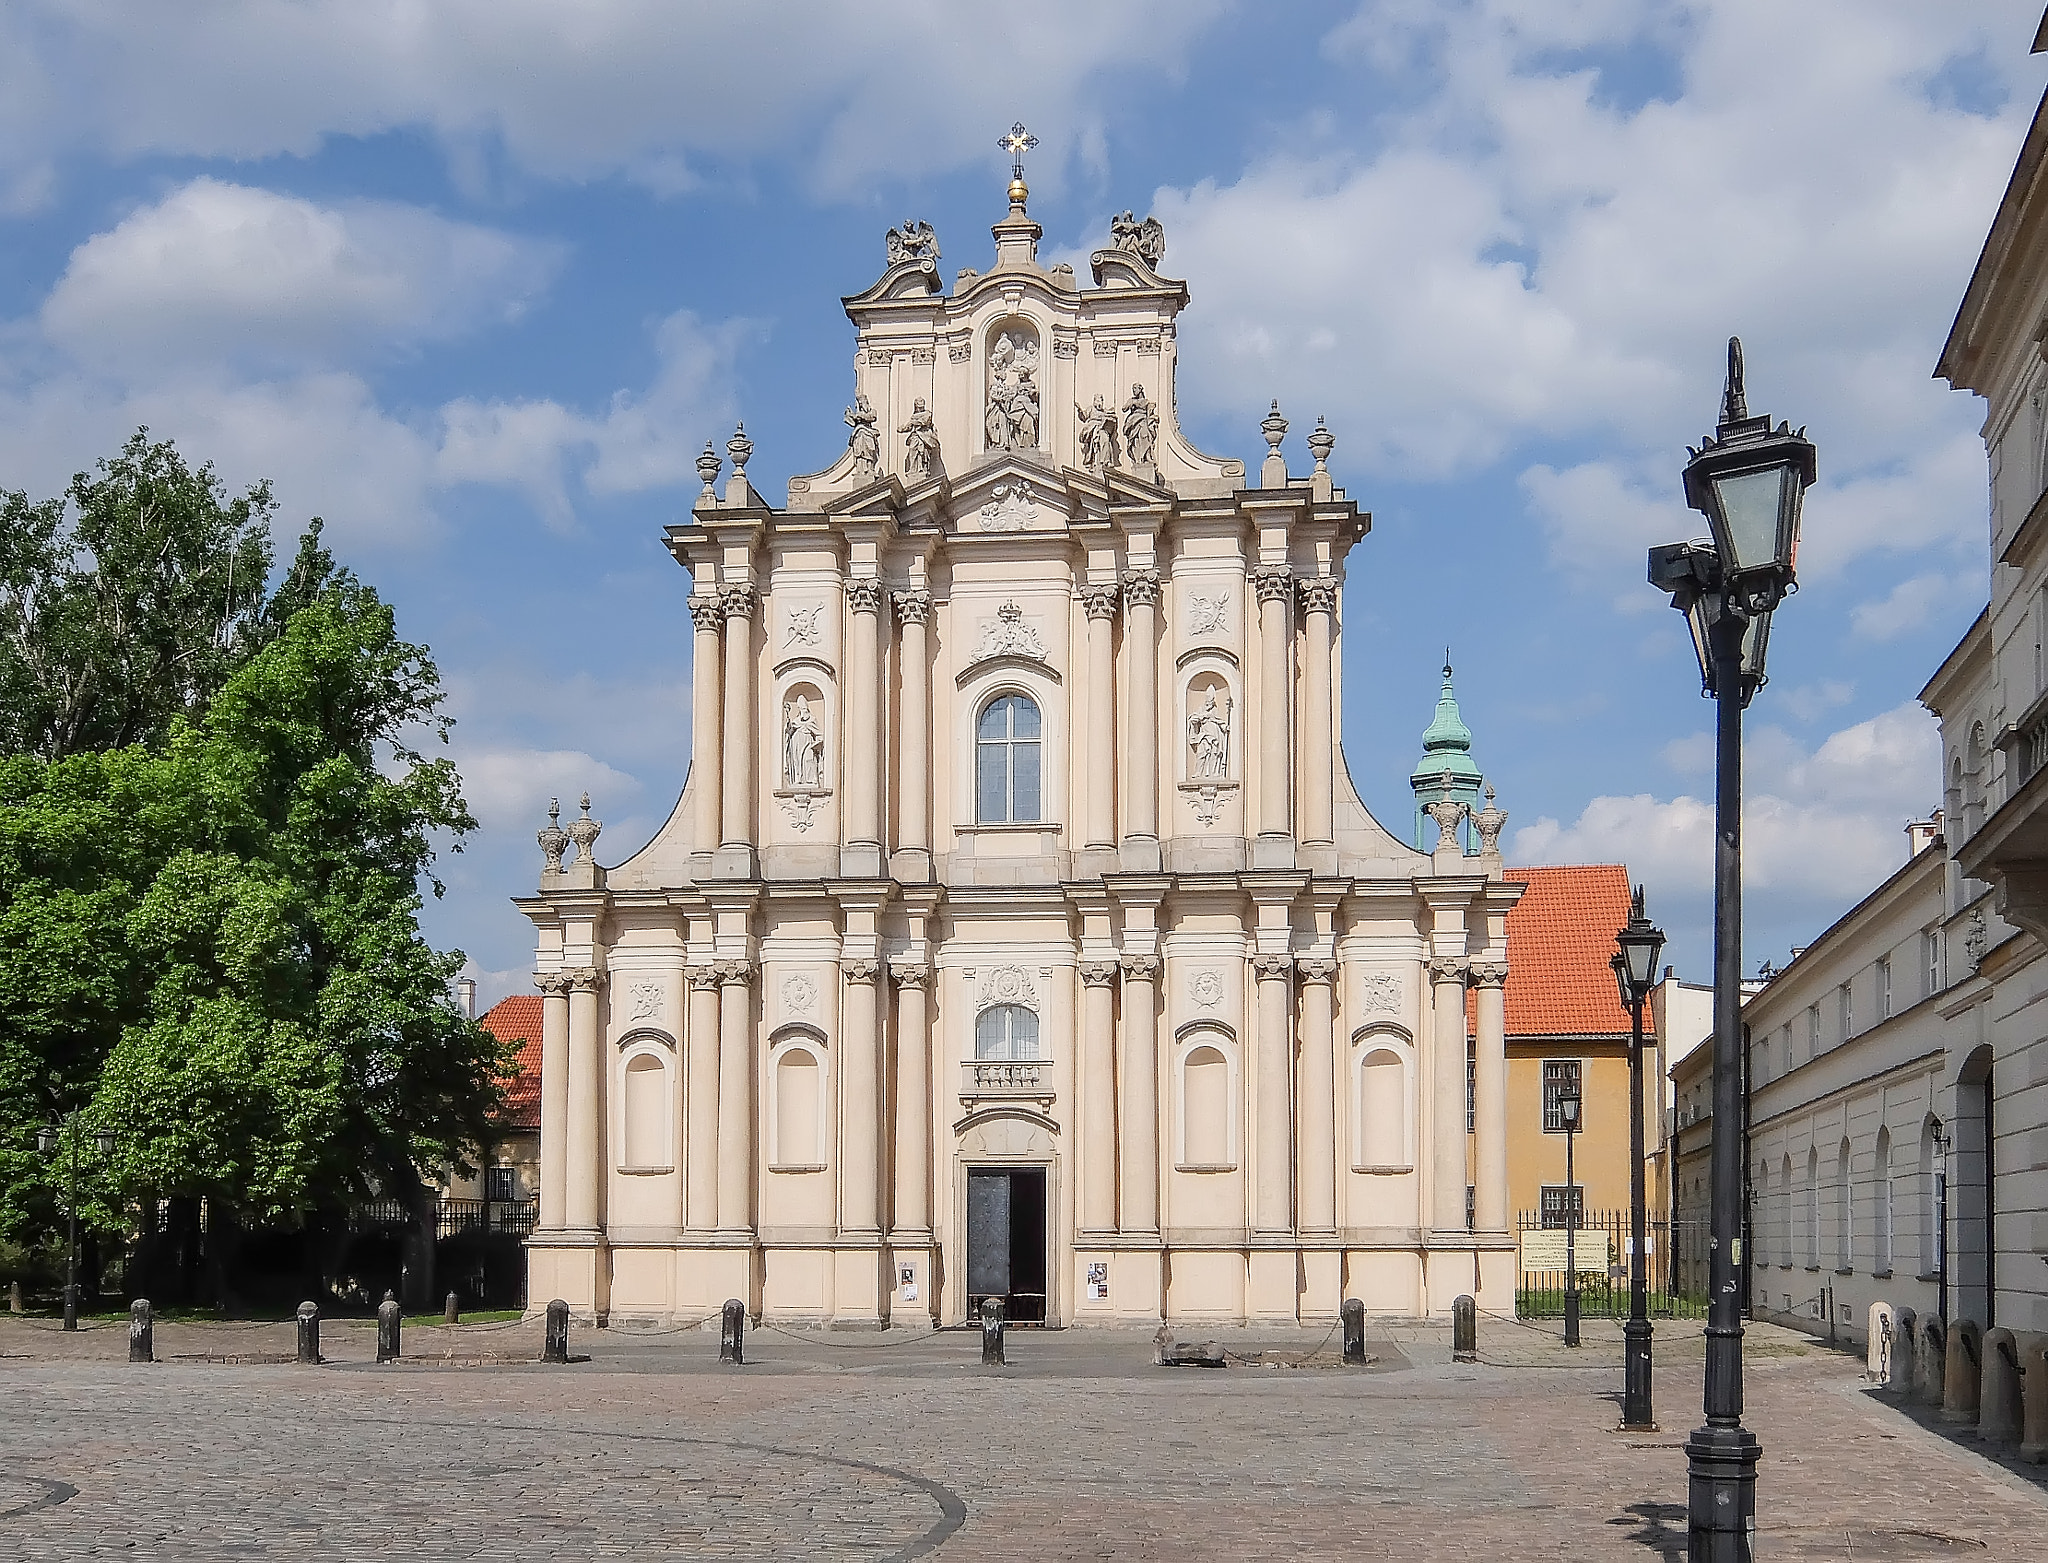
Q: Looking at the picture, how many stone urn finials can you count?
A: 8